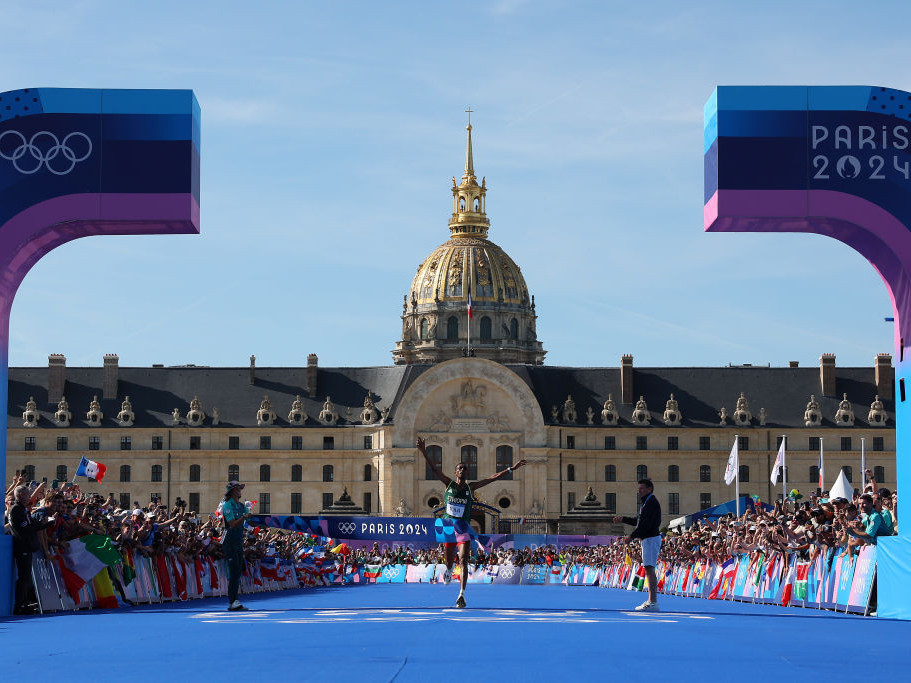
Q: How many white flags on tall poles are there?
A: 2